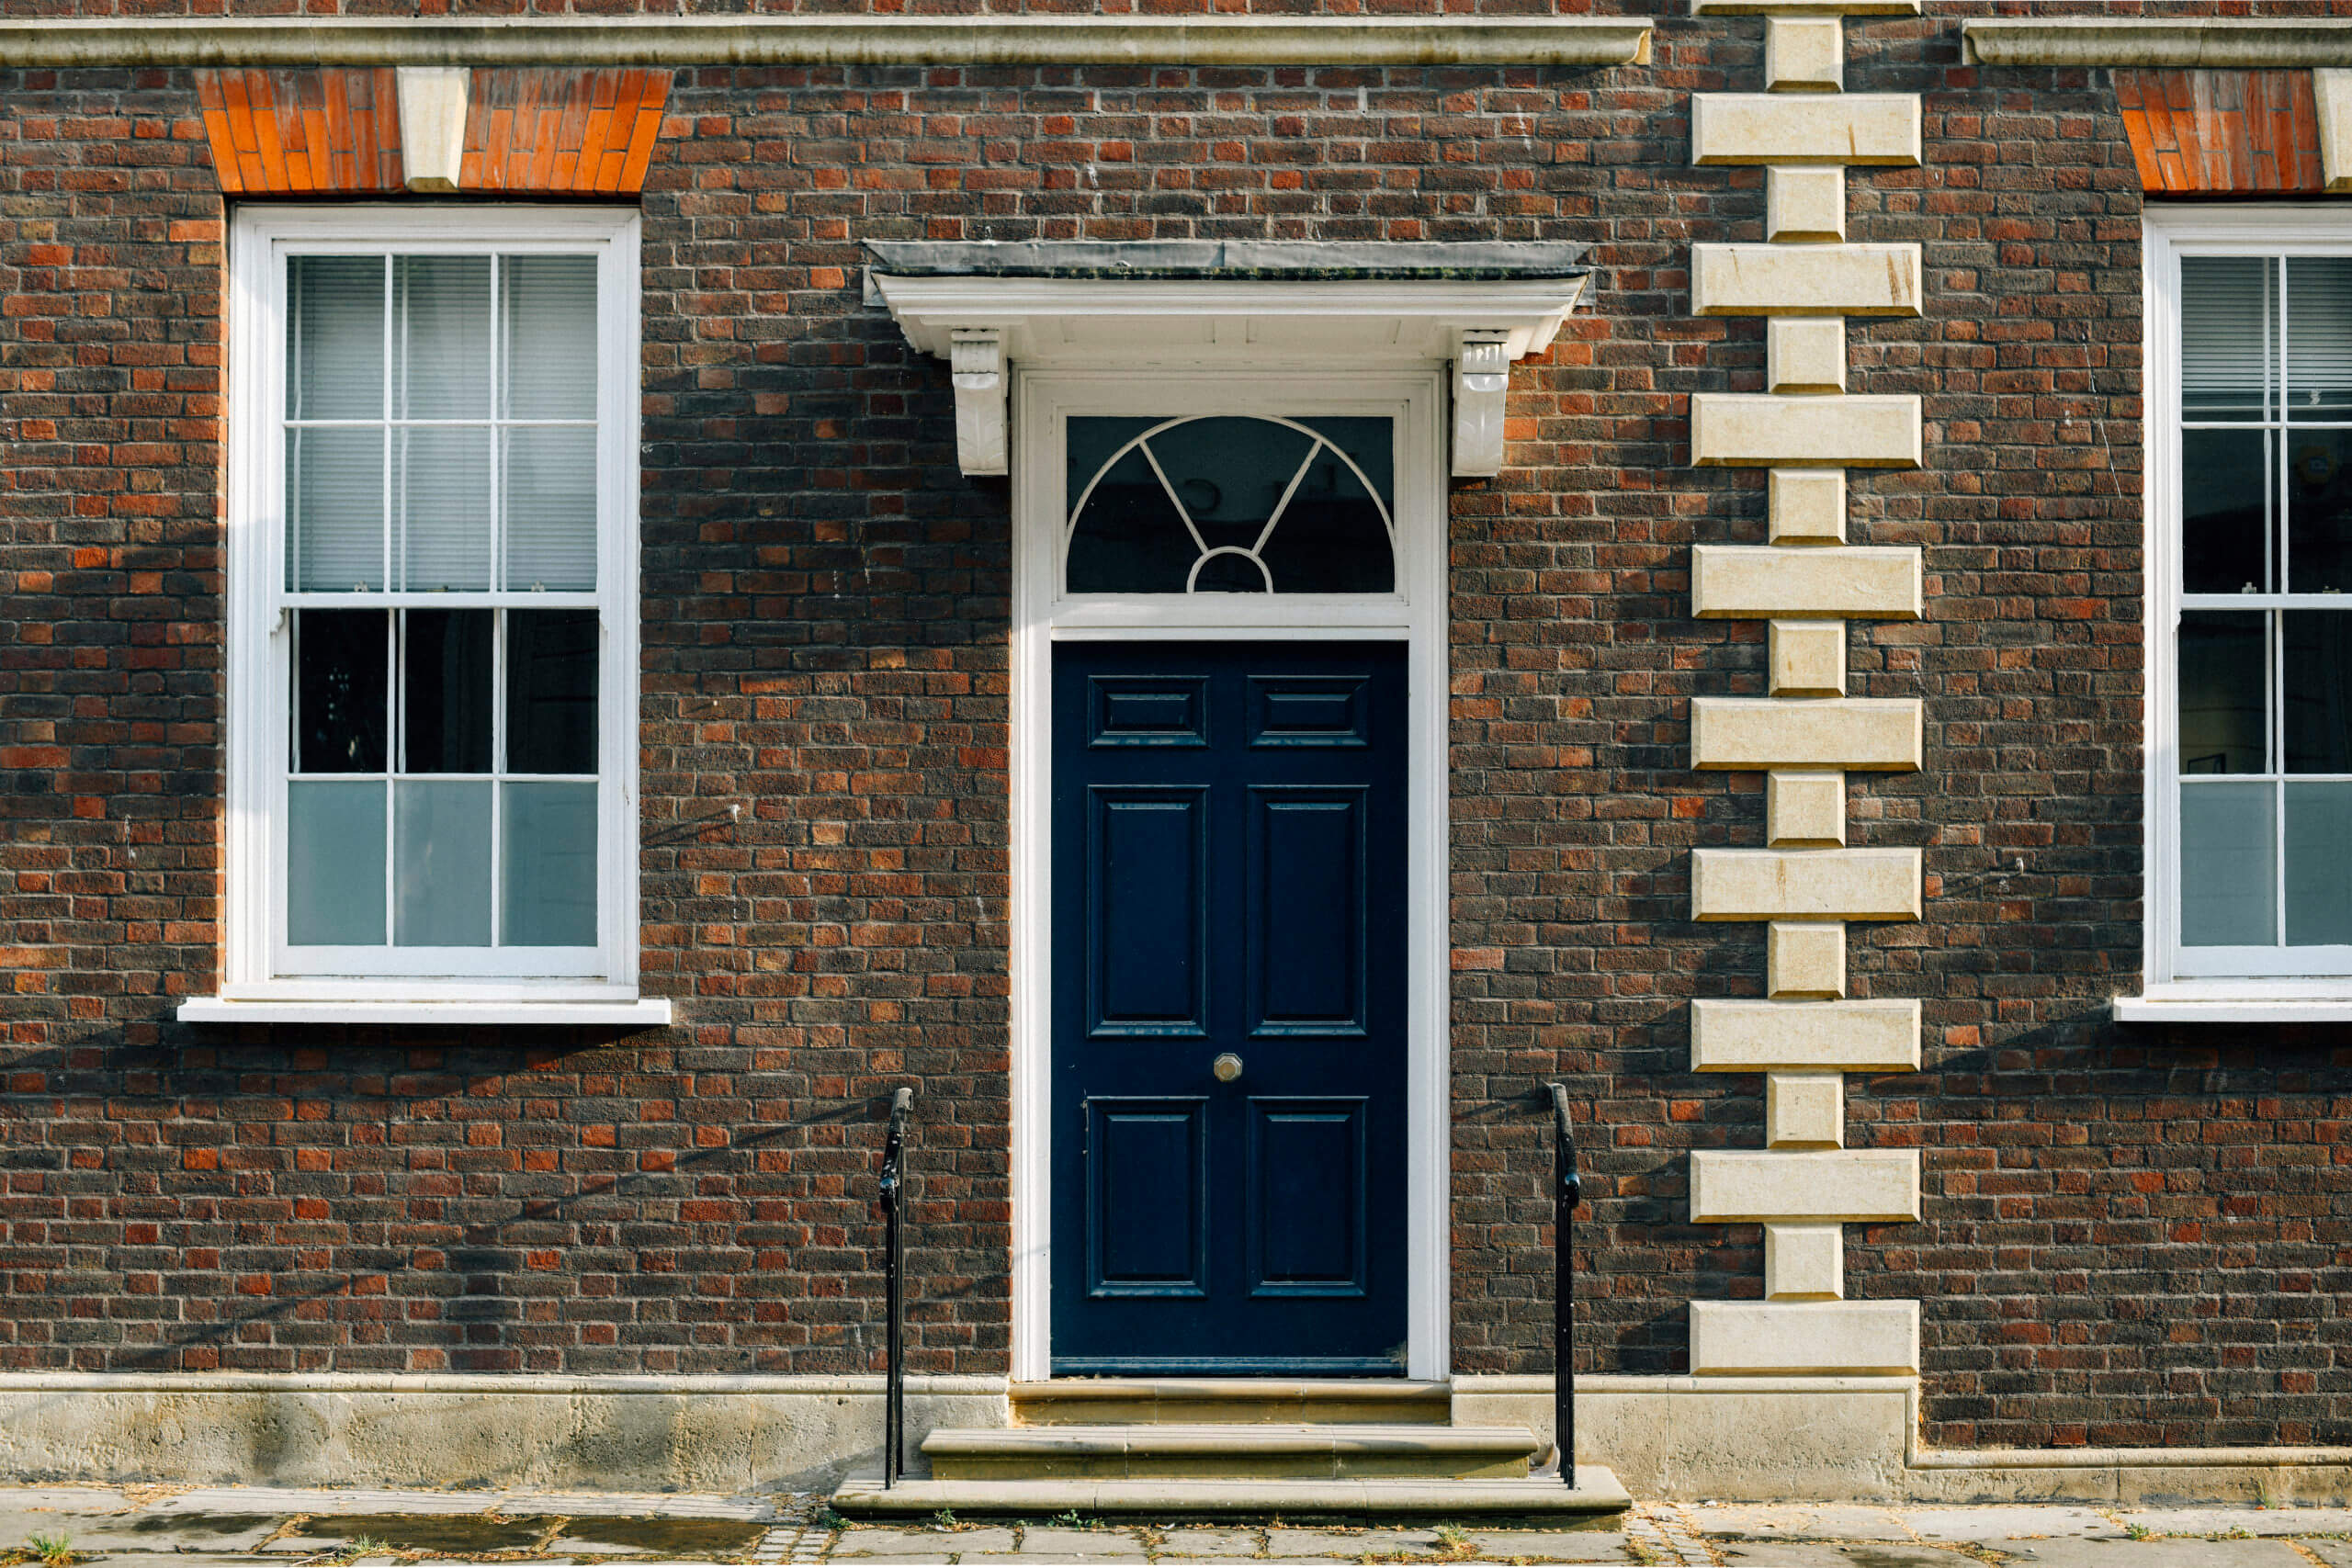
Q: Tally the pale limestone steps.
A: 3